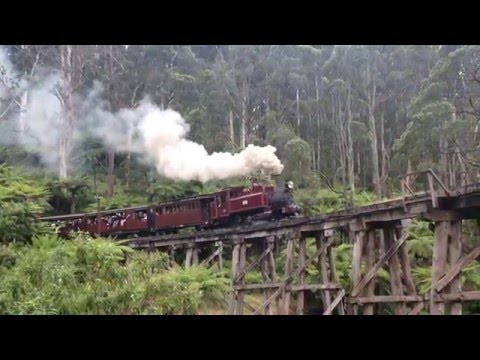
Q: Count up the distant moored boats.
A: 0